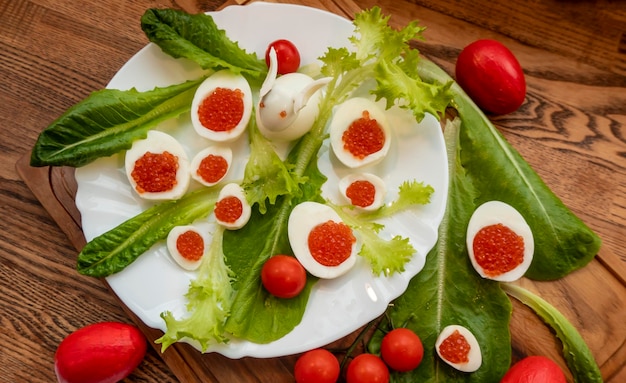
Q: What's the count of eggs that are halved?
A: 10